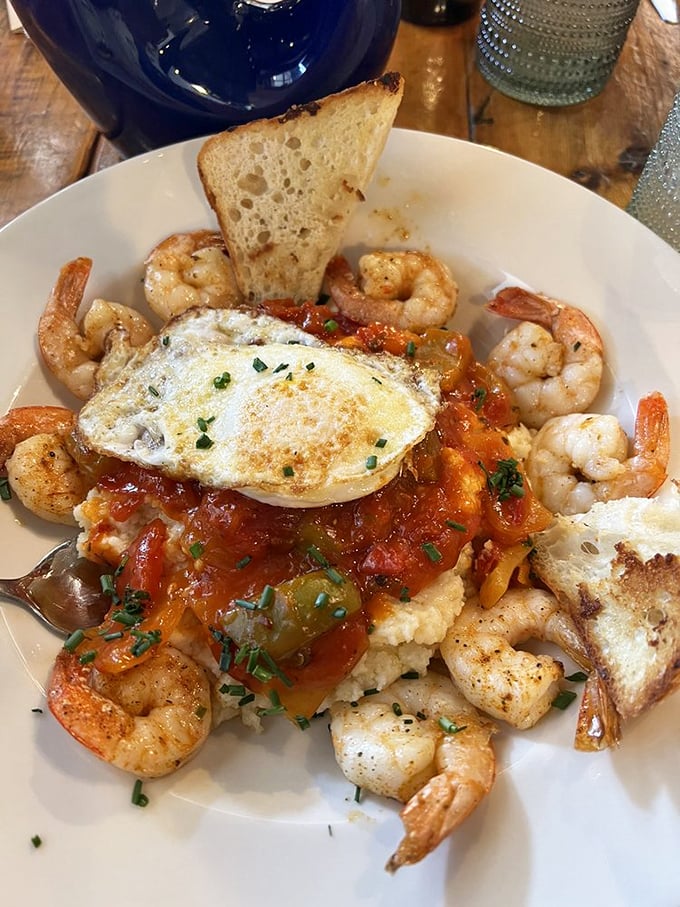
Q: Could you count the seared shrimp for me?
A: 9